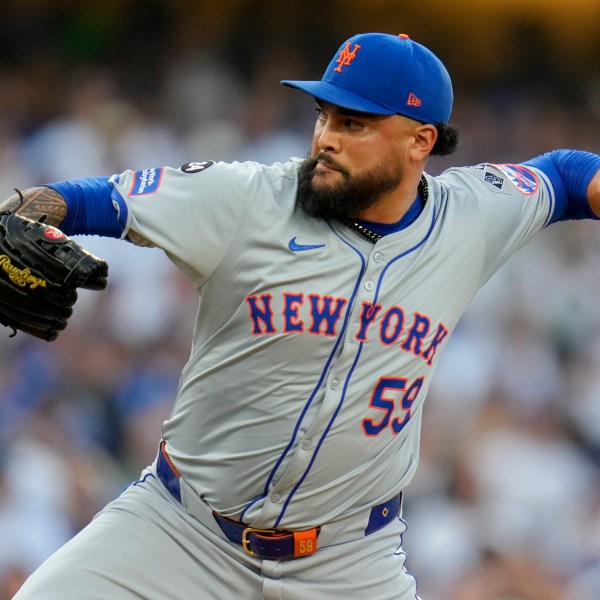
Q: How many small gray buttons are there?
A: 5